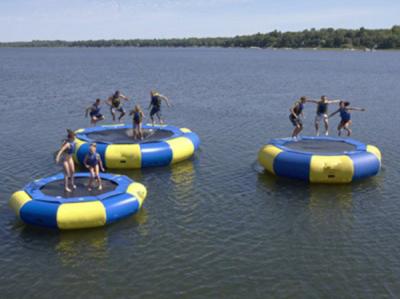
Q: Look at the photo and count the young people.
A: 9